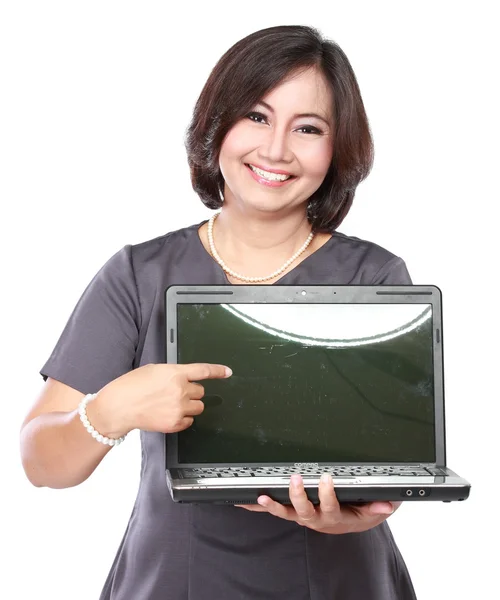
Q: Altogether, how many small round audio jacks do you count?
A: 2